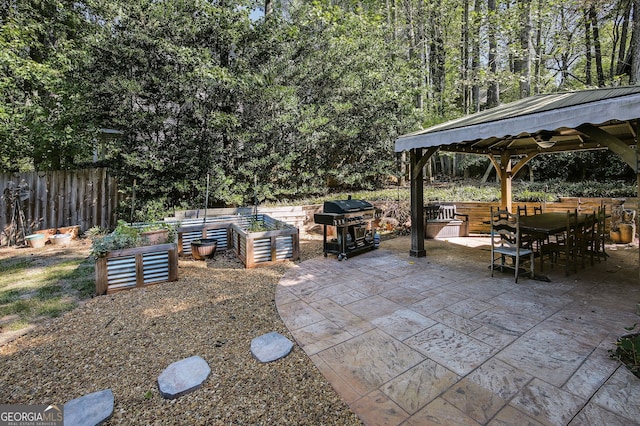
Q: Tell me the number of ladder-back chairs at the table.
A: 8